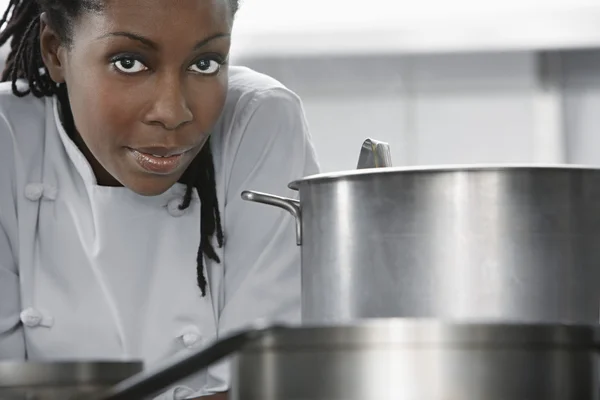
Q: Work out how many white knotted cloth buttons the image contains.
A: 4